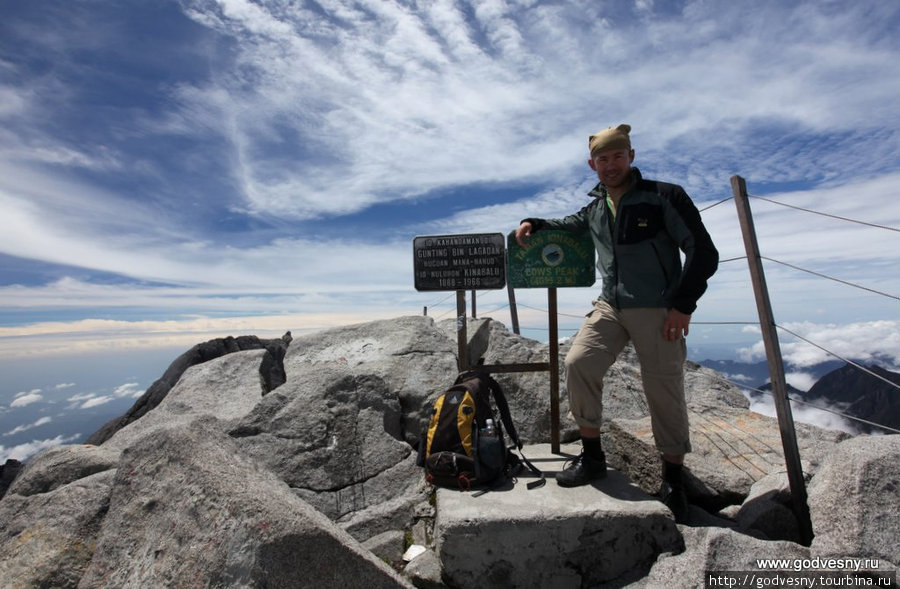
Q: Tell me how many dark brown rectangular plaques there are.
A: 1